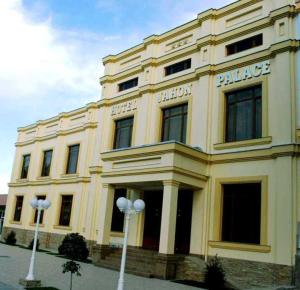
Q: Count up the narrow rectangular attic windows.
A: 3